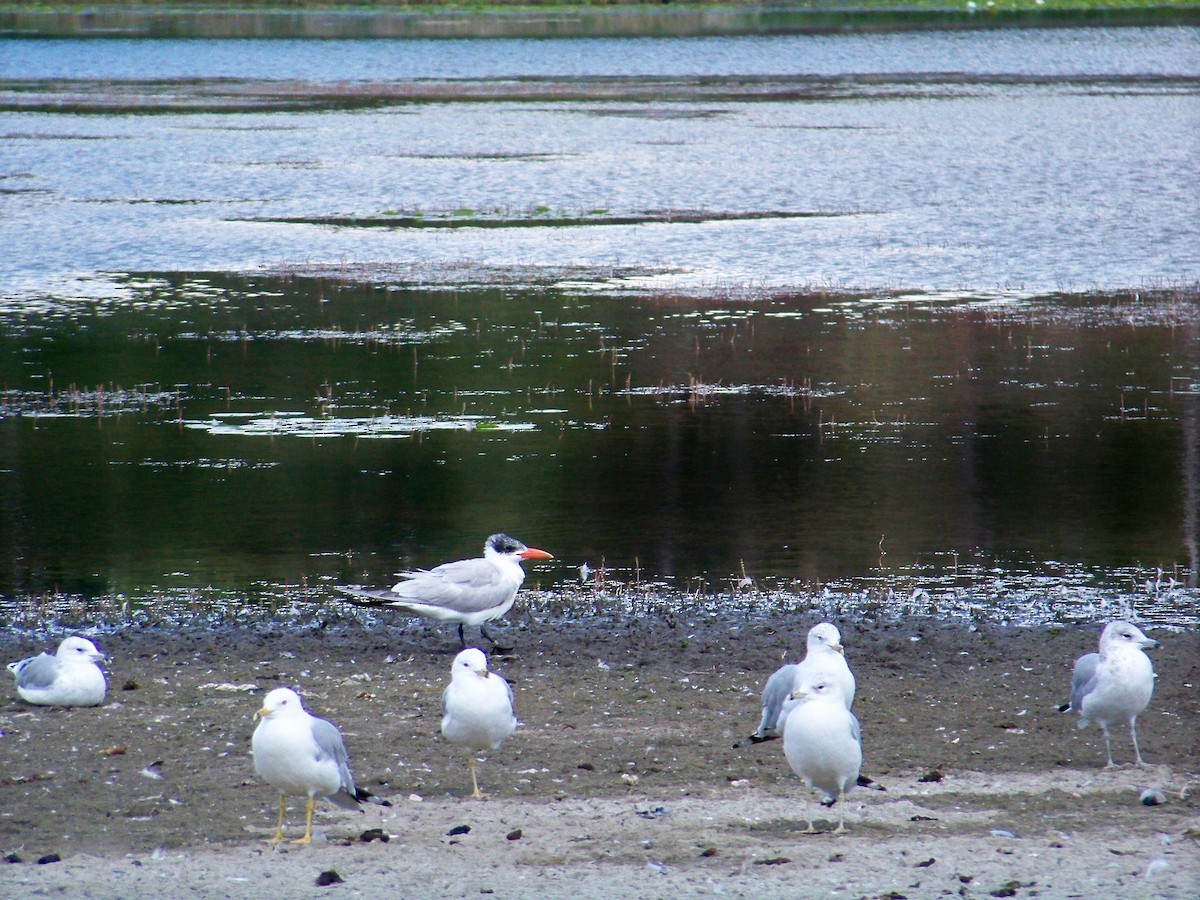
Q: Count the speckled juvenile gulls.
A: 1